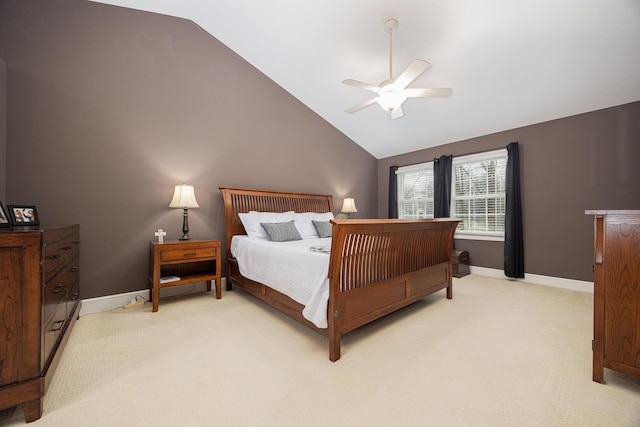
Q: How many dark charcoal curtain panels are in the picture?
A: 3